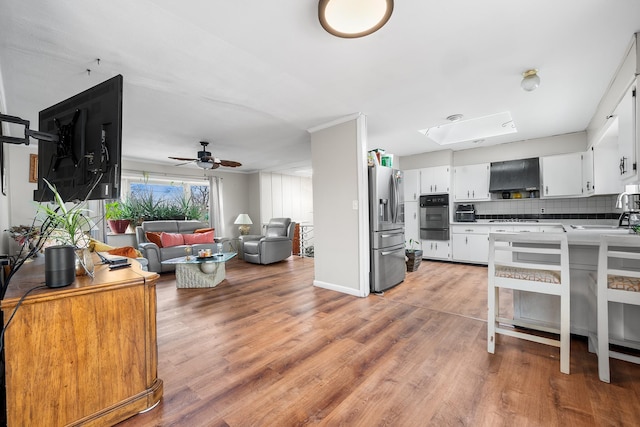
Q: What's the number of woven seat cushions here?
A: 2